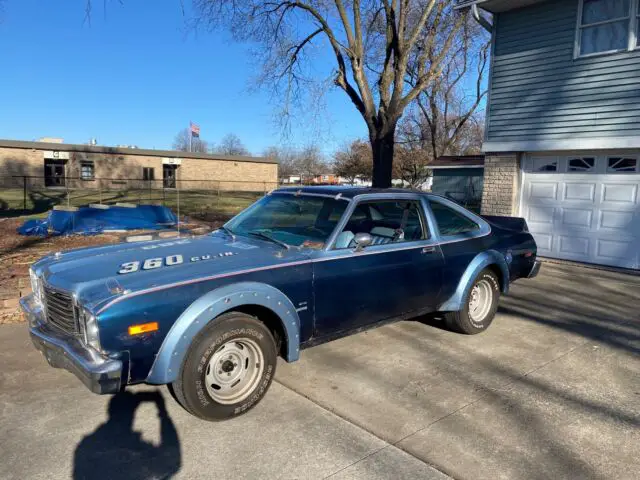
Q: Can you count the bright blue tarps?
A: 1